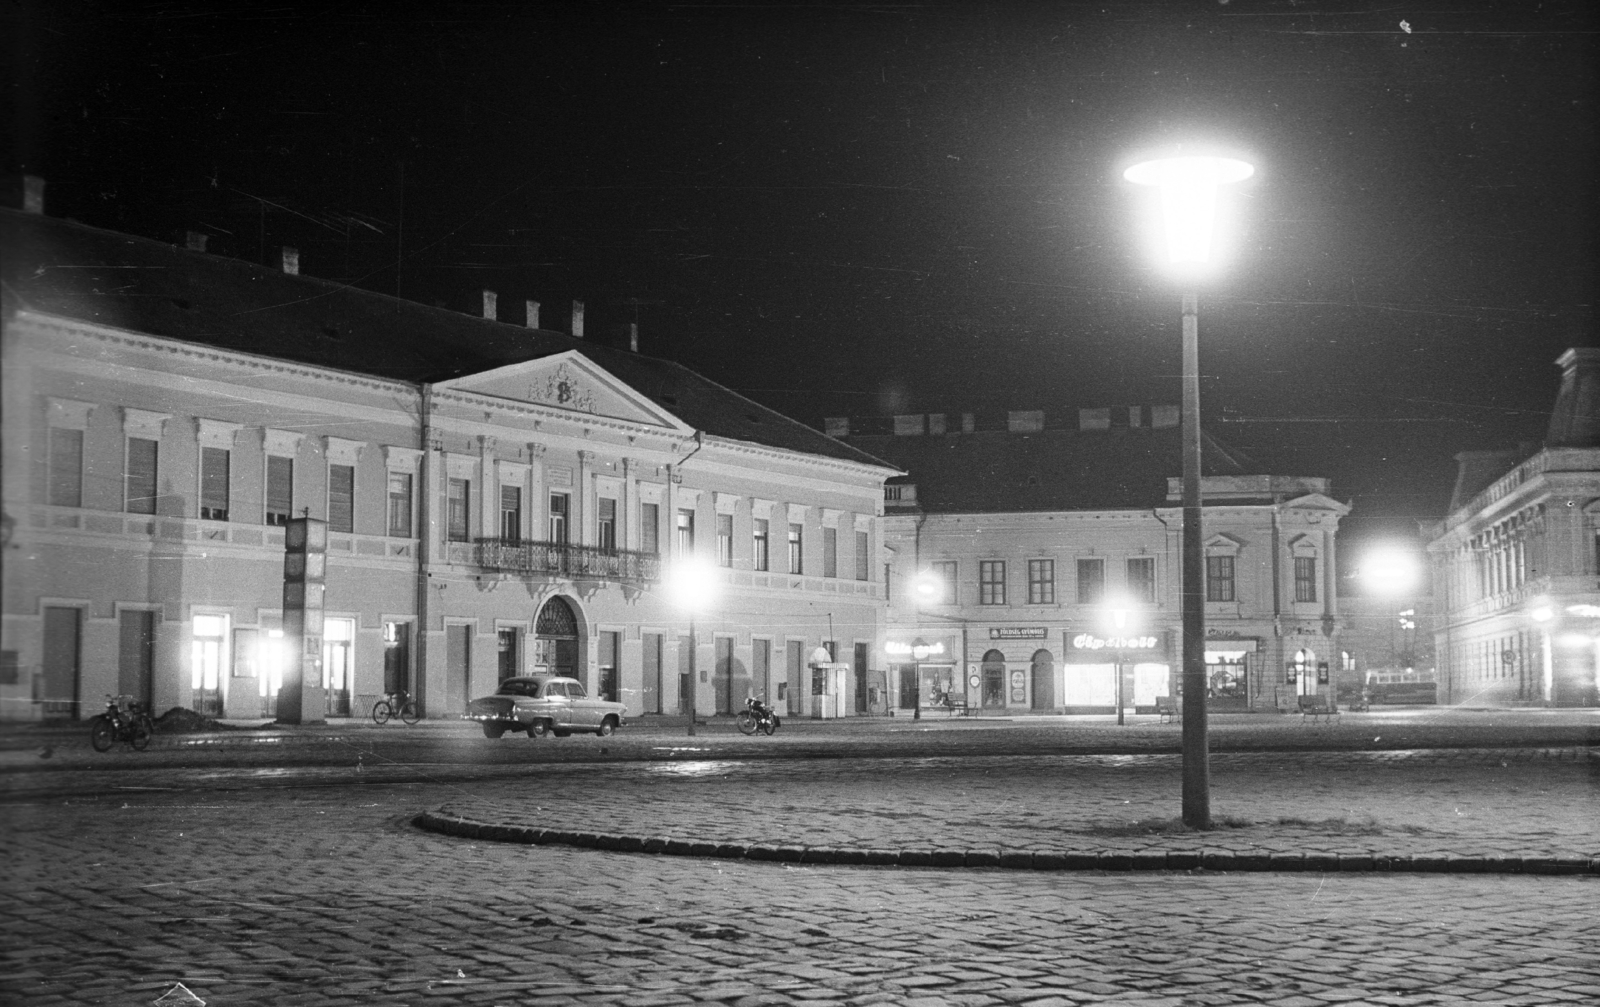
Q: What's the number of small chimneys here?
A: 15